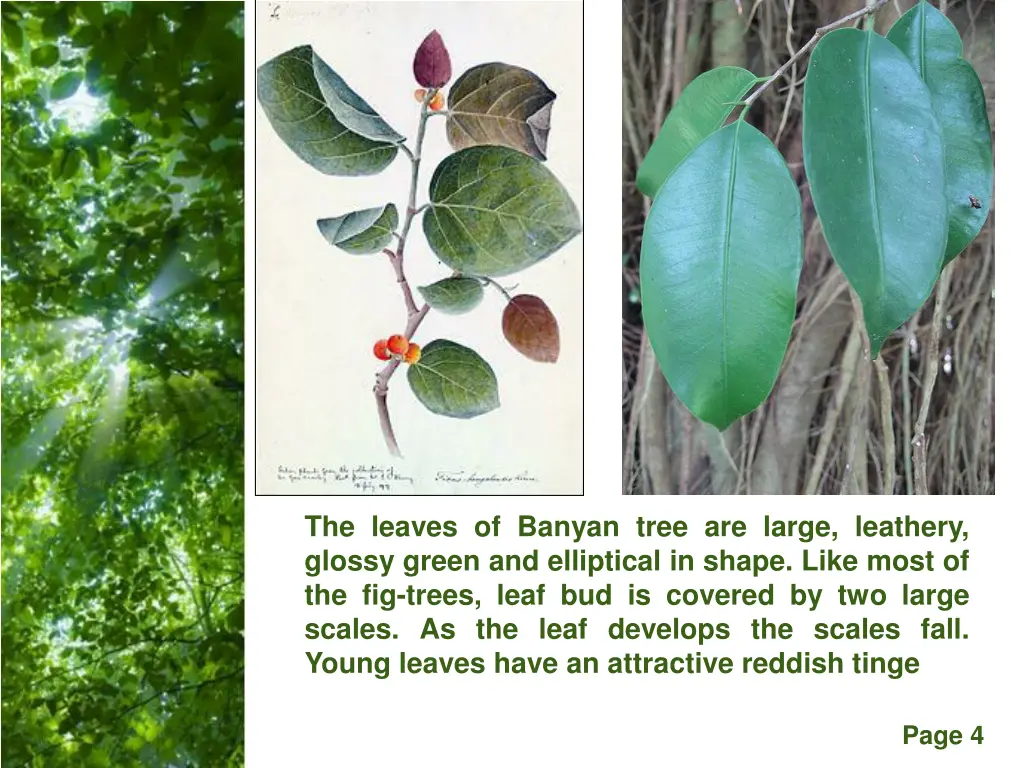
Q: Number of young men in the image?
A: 0